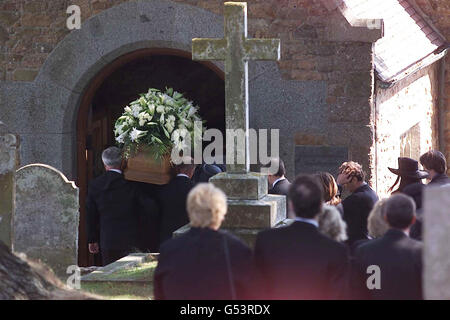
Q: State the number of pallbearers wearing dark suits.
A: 2